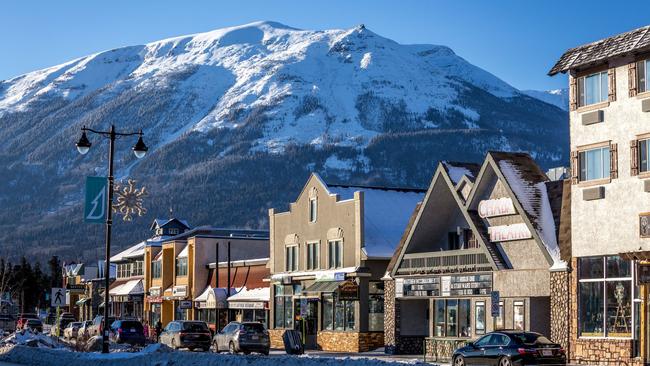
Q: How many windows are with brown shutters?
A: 4